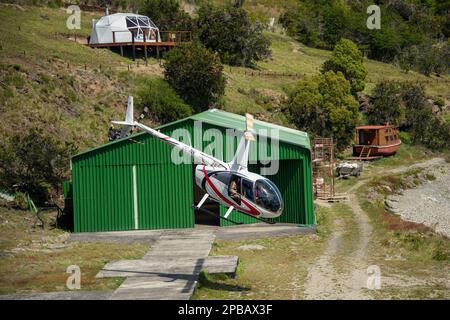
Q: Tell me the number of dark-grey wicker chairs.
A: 0